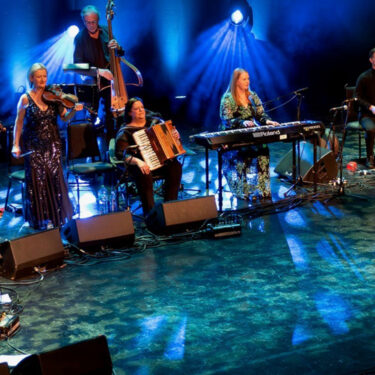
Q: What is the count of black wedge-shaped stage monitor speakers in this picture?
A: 5